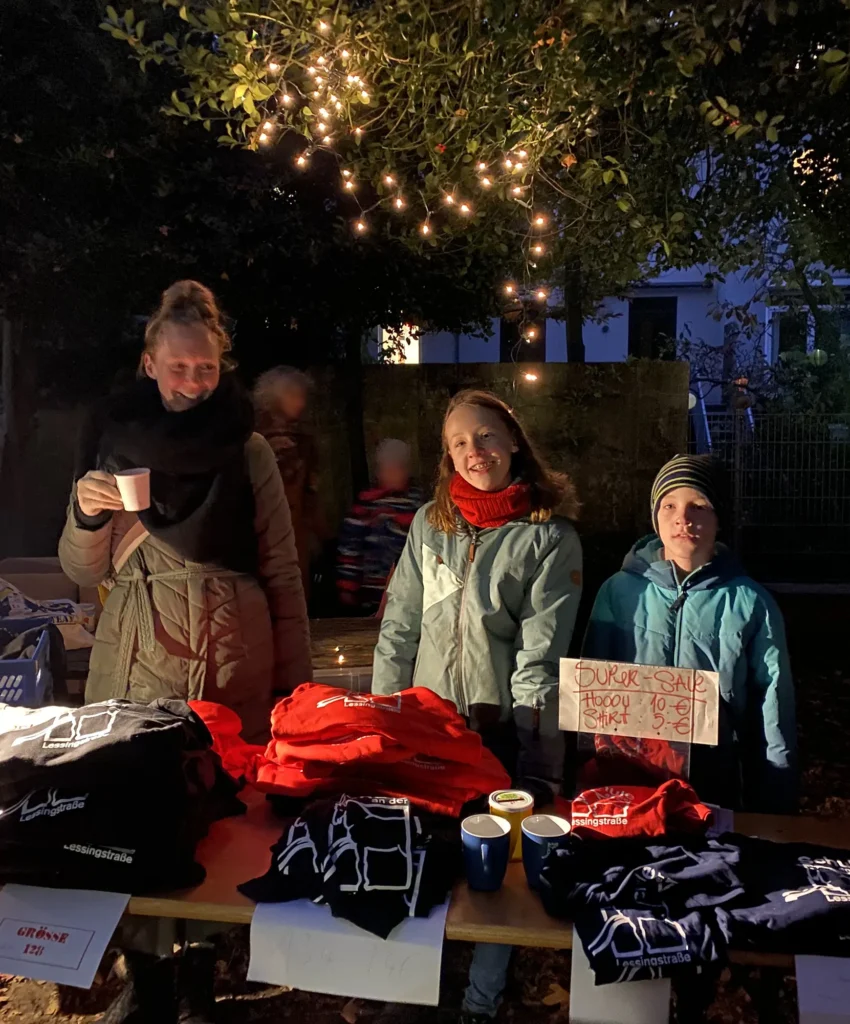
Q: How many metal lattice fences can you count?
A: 1